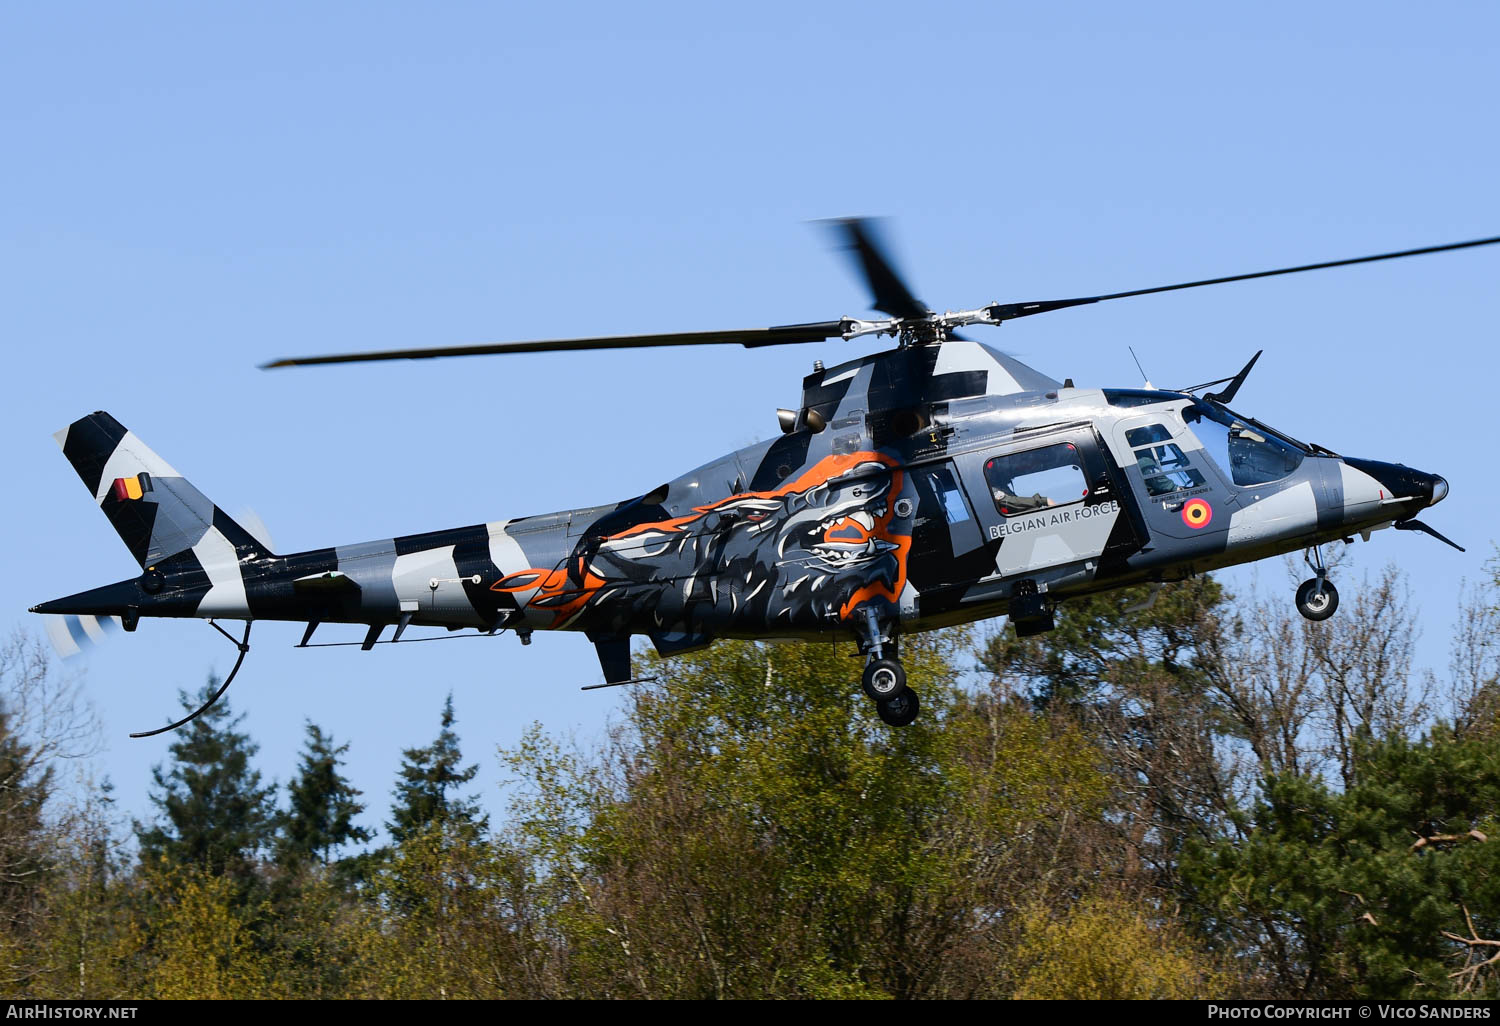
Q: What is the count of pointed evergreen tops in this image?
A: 3